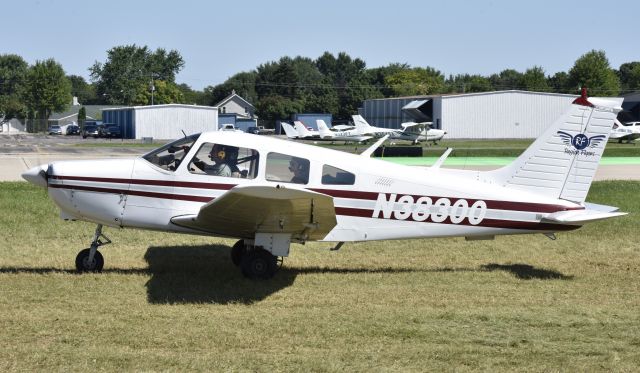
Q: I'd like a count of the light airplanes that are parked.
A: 5